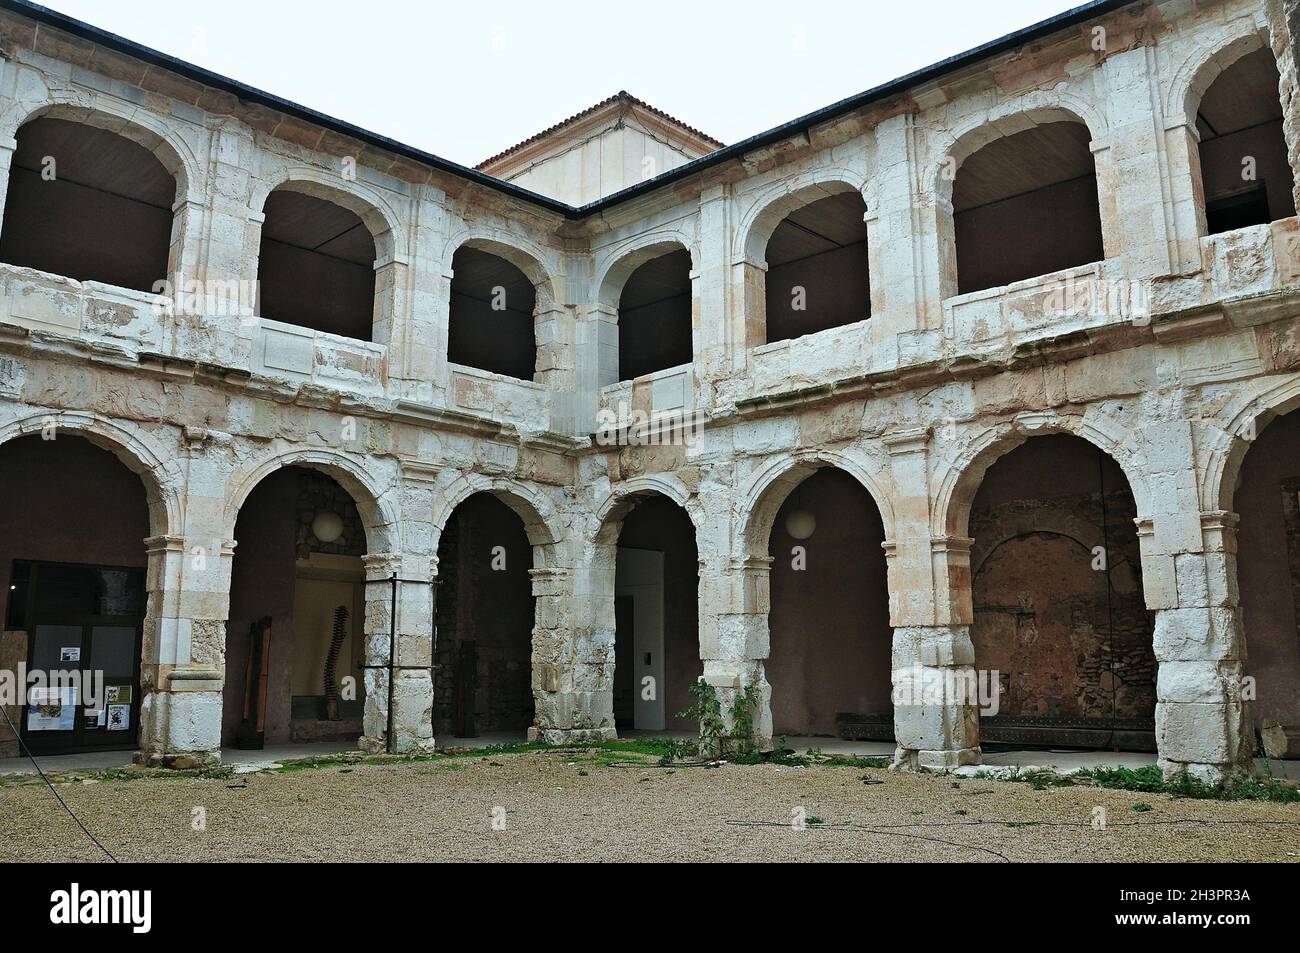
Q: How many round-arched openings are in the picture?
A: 14